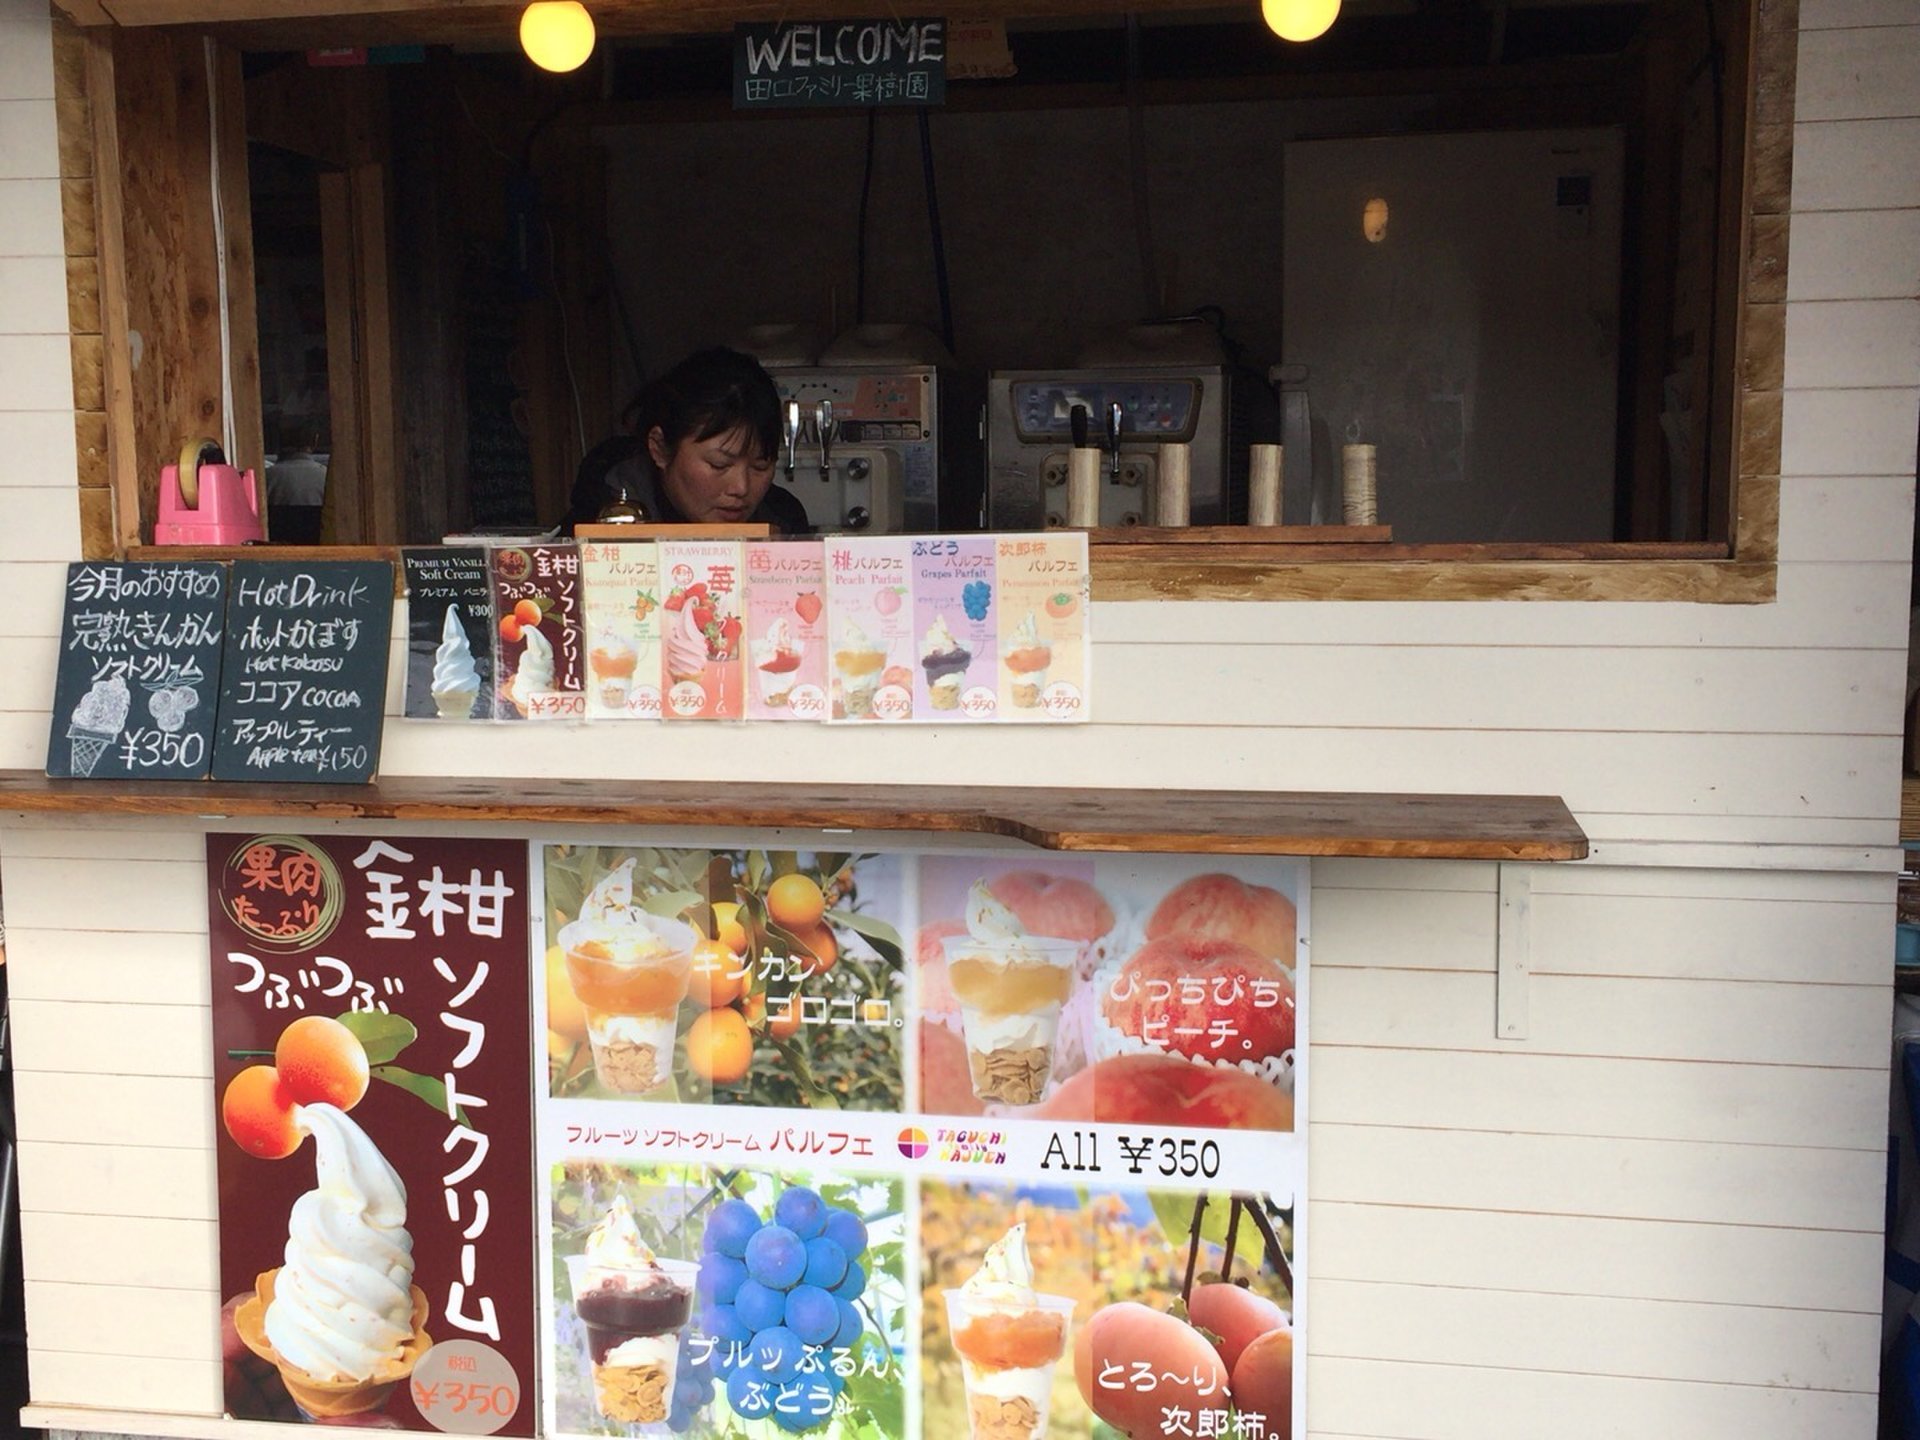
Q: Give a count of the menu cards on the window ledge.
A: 8